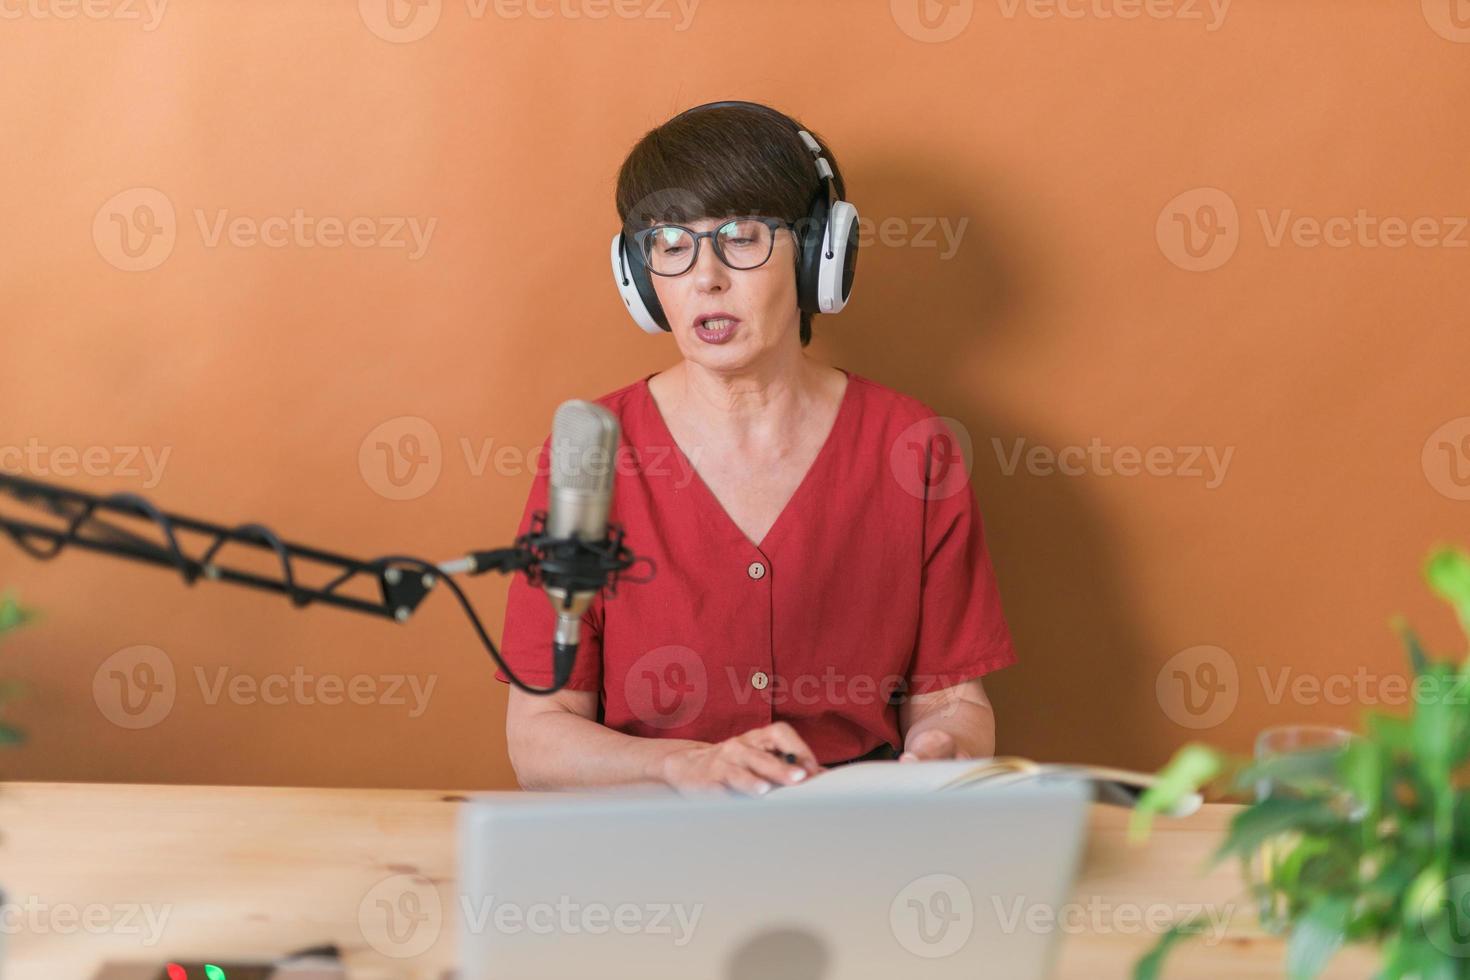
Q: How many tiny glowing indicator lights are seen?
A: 2